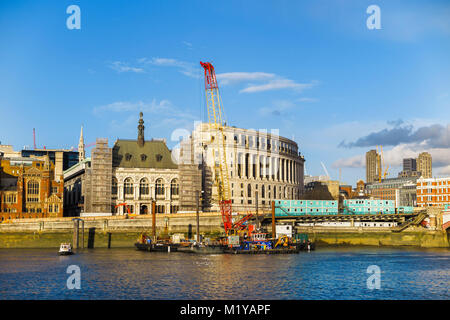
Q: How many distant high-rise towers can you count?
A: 3